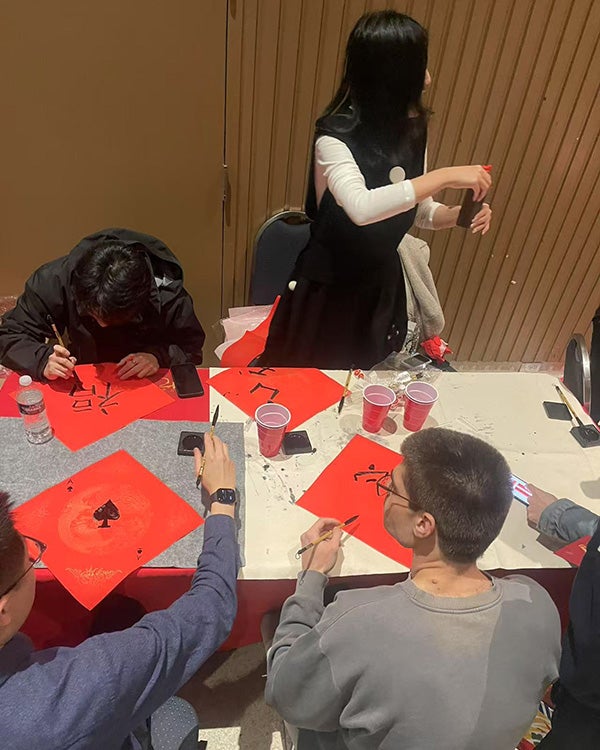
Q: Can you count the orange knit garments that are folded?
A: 0